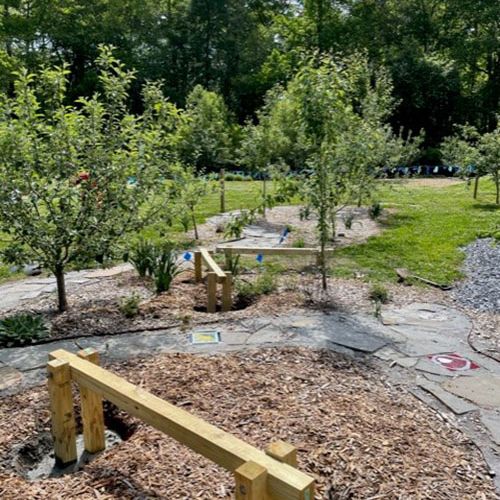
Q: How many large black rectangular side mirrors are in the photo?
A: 0